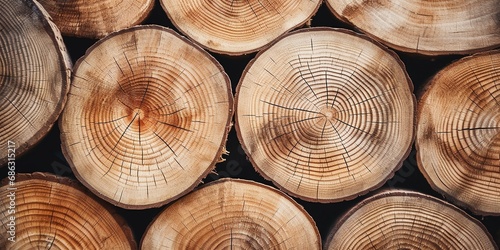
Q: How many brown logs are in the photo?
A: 10